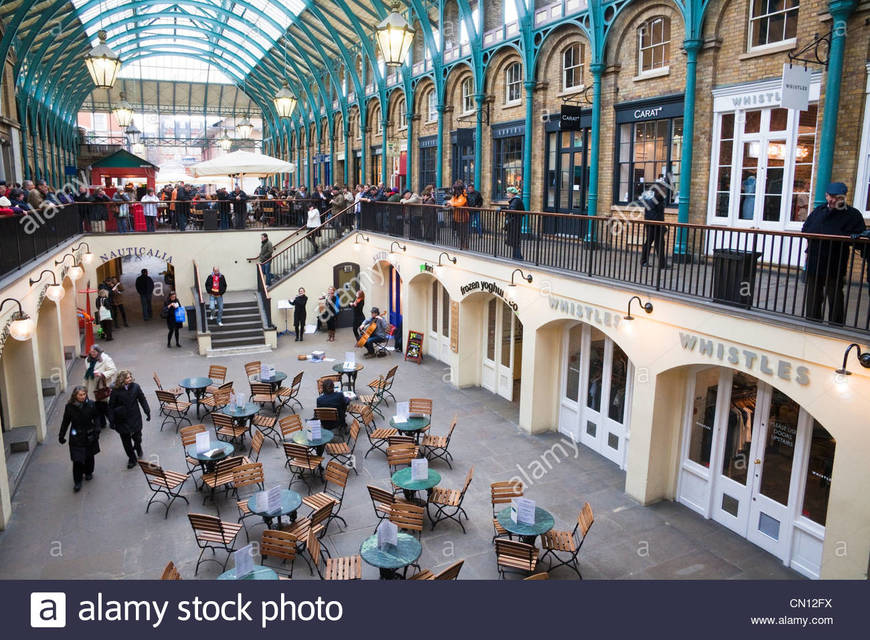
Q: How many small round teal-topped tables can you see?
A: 12